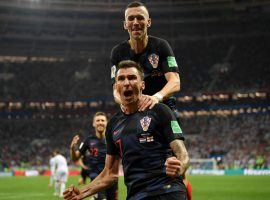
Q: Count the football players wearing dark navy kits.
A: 3